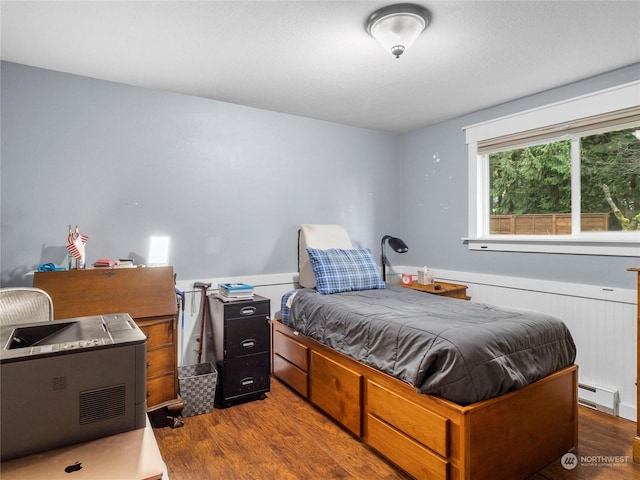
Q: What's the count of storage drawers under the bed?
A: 5